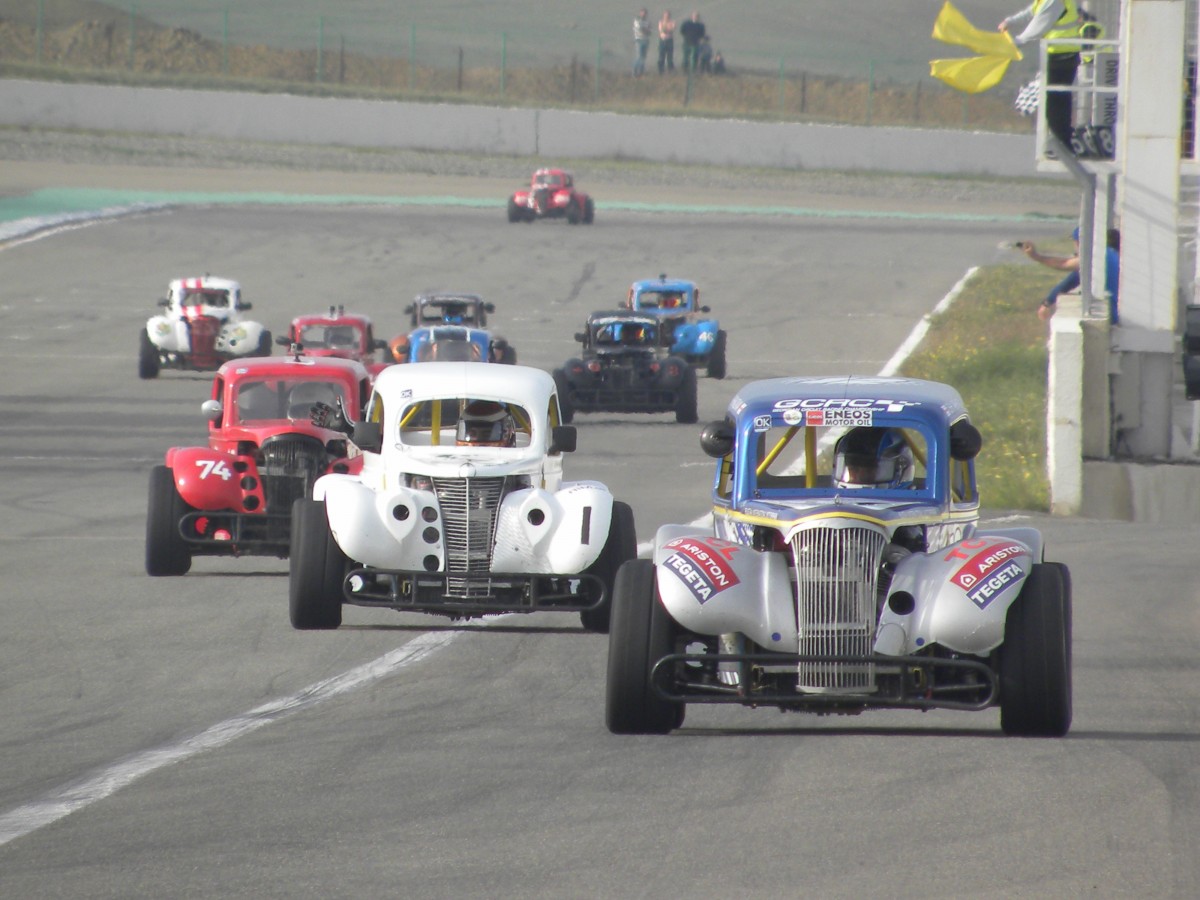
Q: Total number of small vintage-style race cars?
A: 10